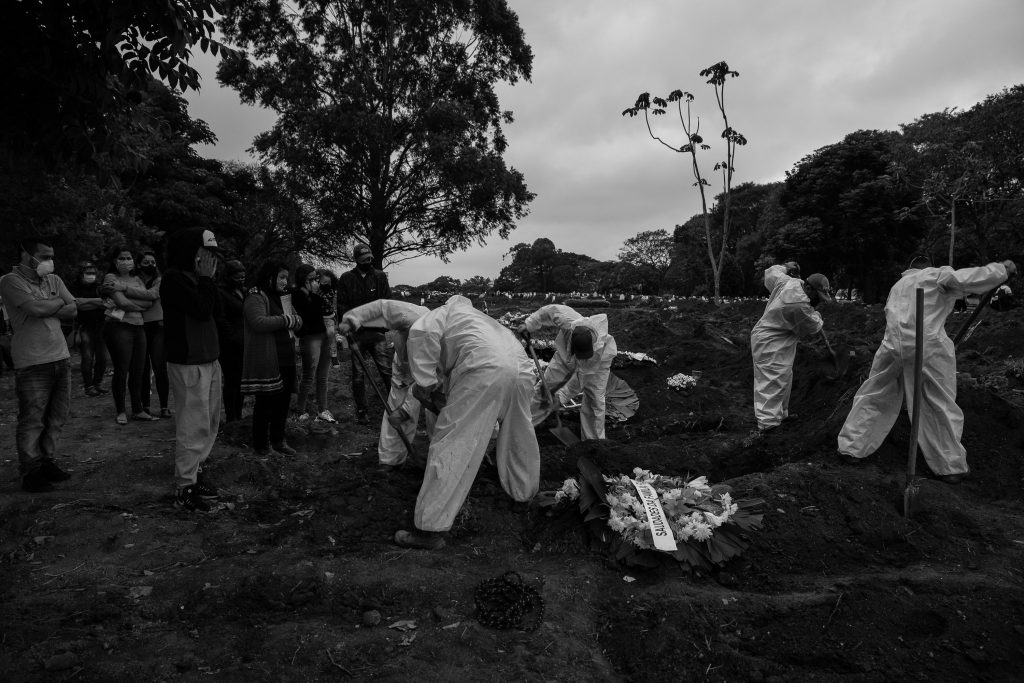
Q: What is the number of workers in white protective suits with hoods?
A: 5